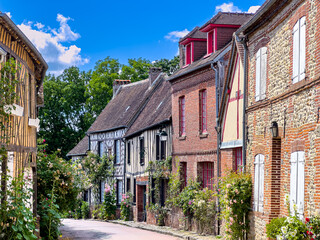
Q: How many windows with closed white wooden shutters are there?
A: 4